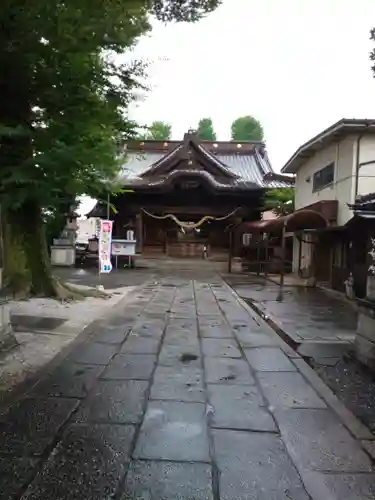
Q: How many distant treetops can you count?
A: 3